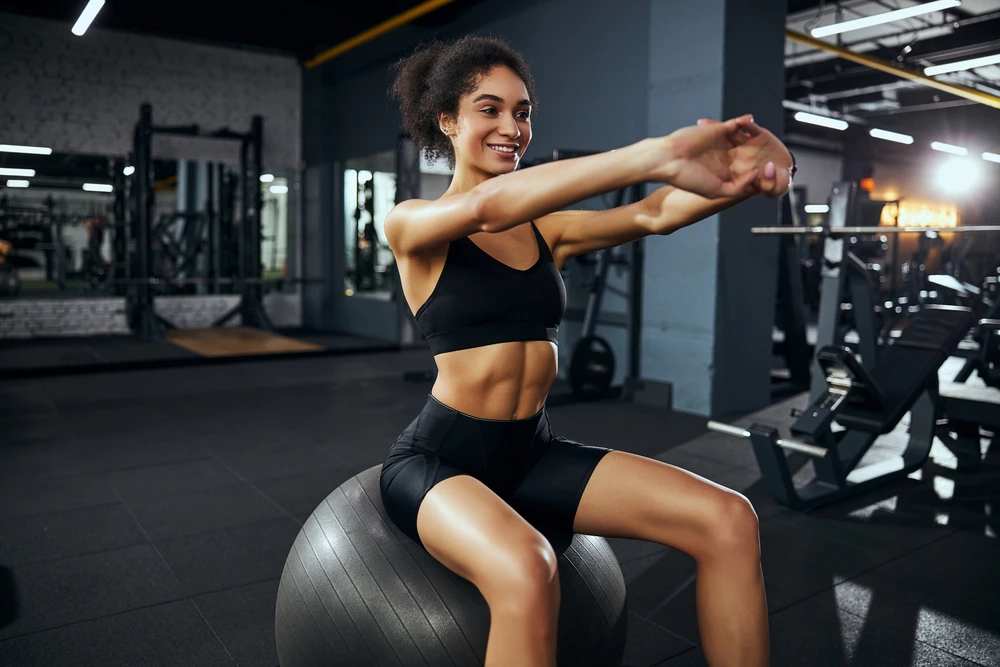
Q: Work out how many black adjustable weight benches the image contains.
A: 1